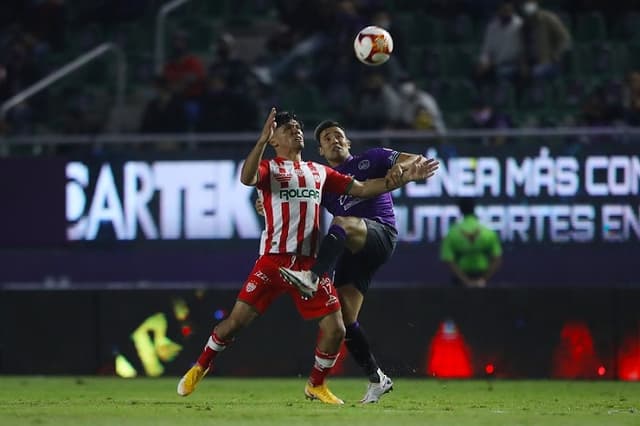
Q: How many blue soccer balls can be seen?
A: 0